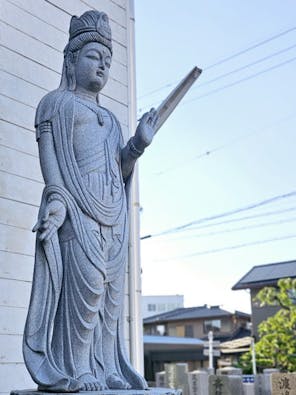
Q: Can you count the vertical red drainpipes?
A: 0